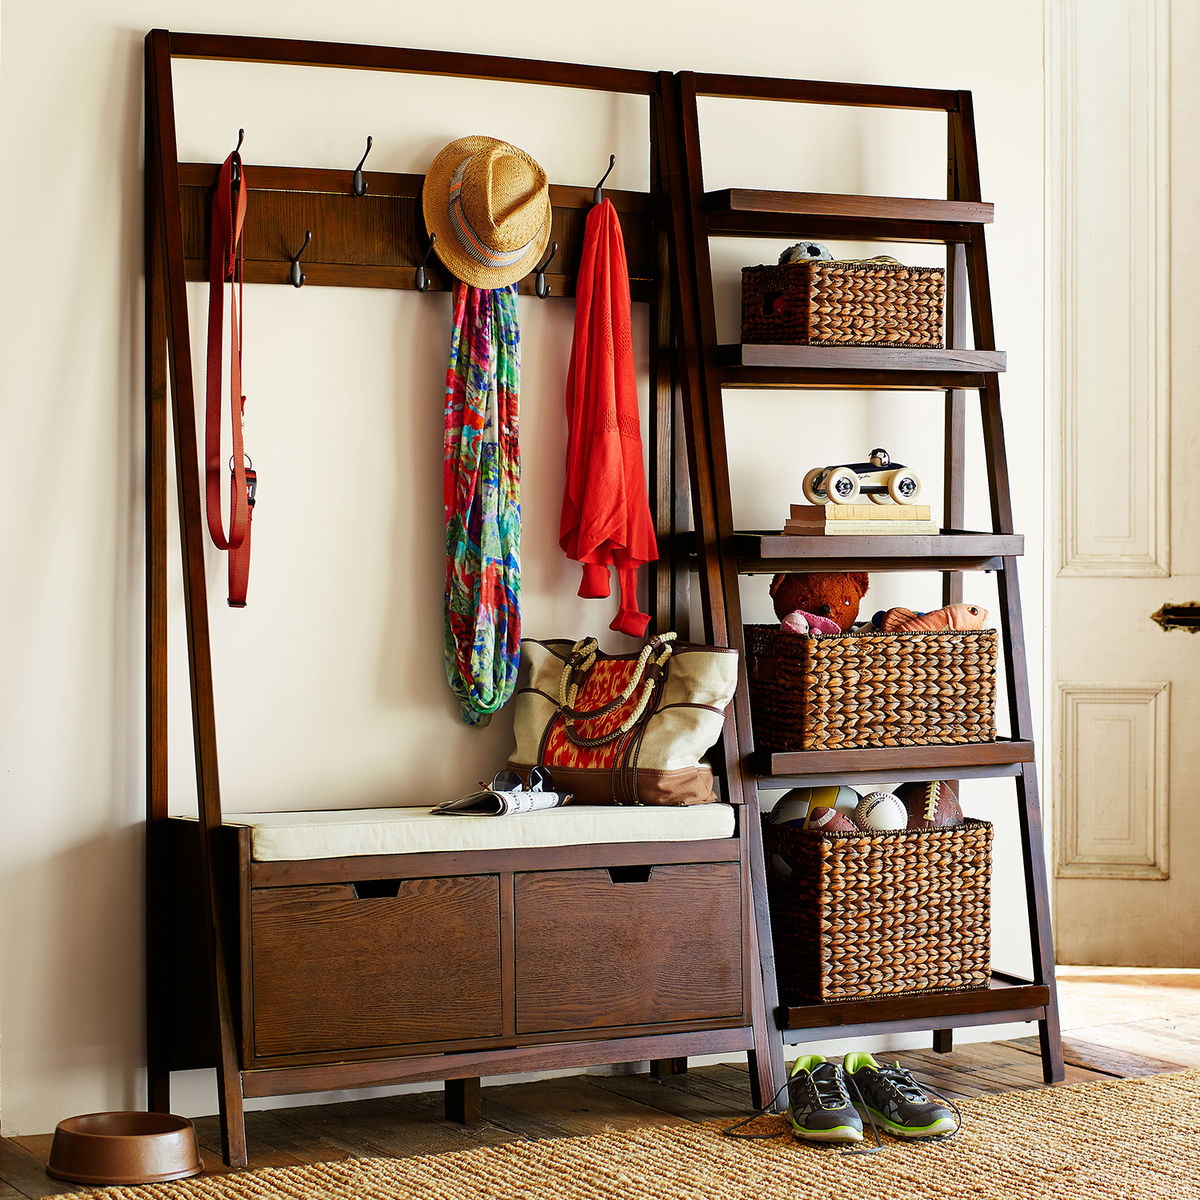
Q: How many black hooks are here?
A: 6